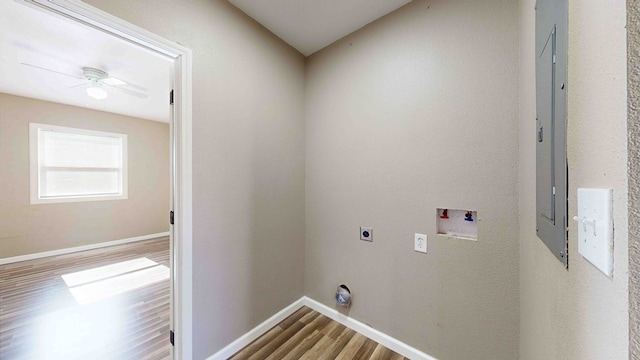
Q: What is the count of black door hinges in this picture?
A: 3